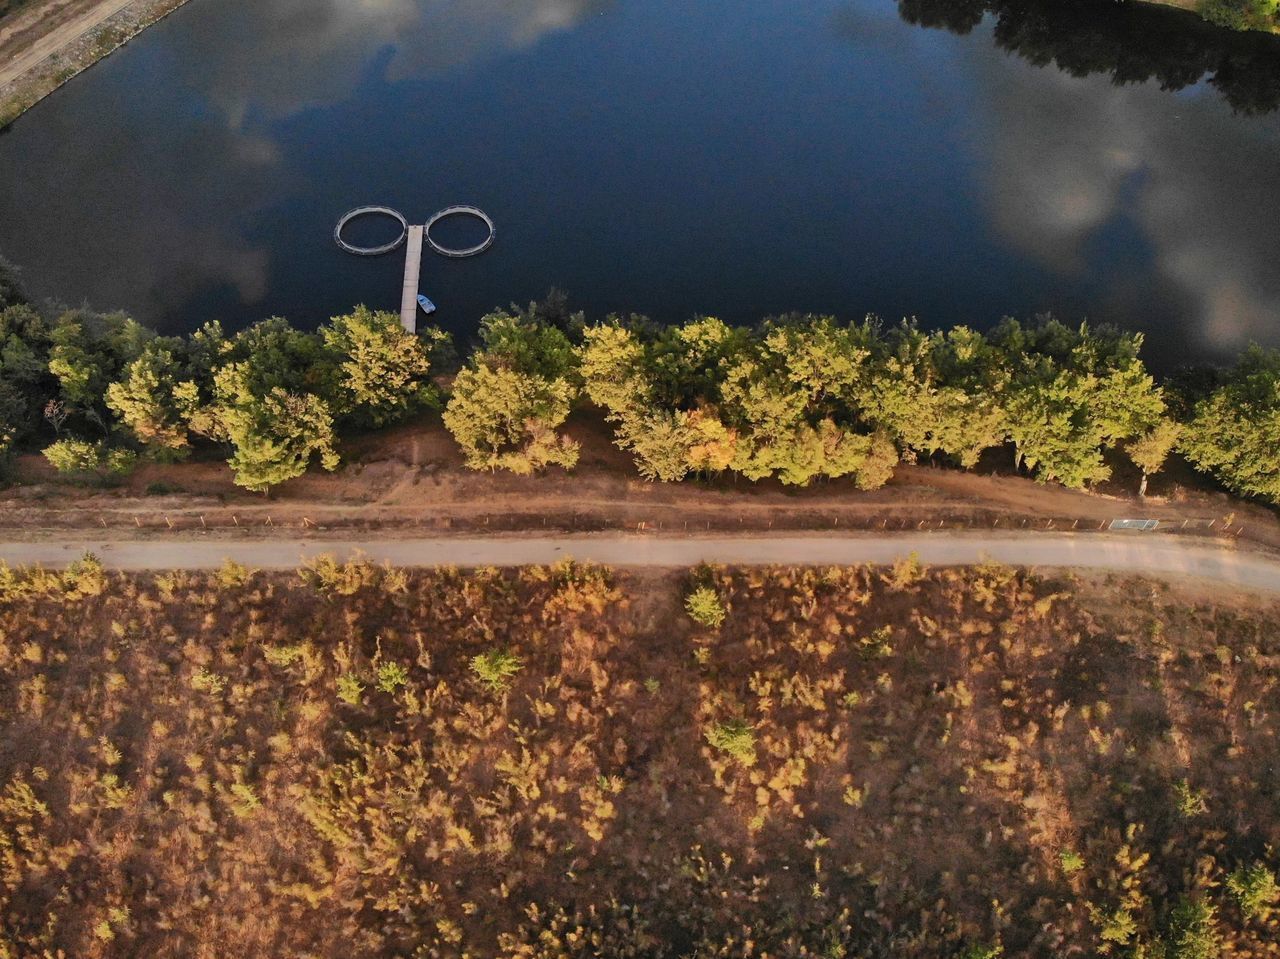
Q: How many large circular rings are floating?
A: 2